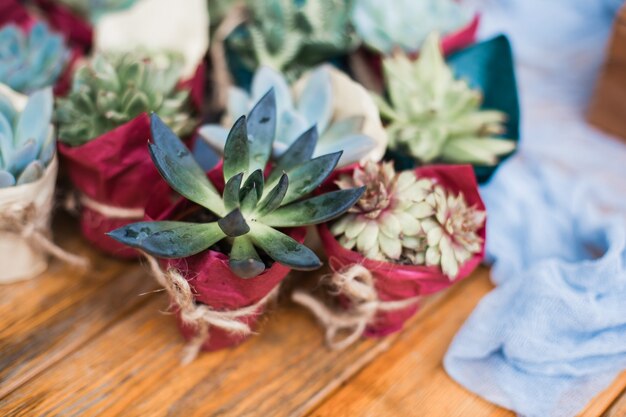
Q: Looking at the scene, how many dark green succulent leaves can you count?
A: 15